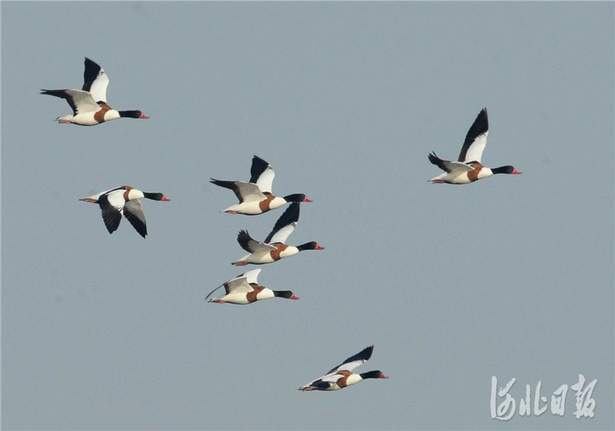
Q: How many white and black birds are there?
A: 7